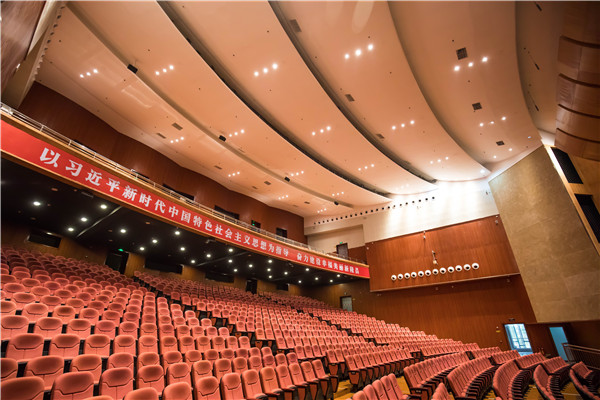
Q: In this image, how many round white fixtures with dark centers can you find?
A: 12